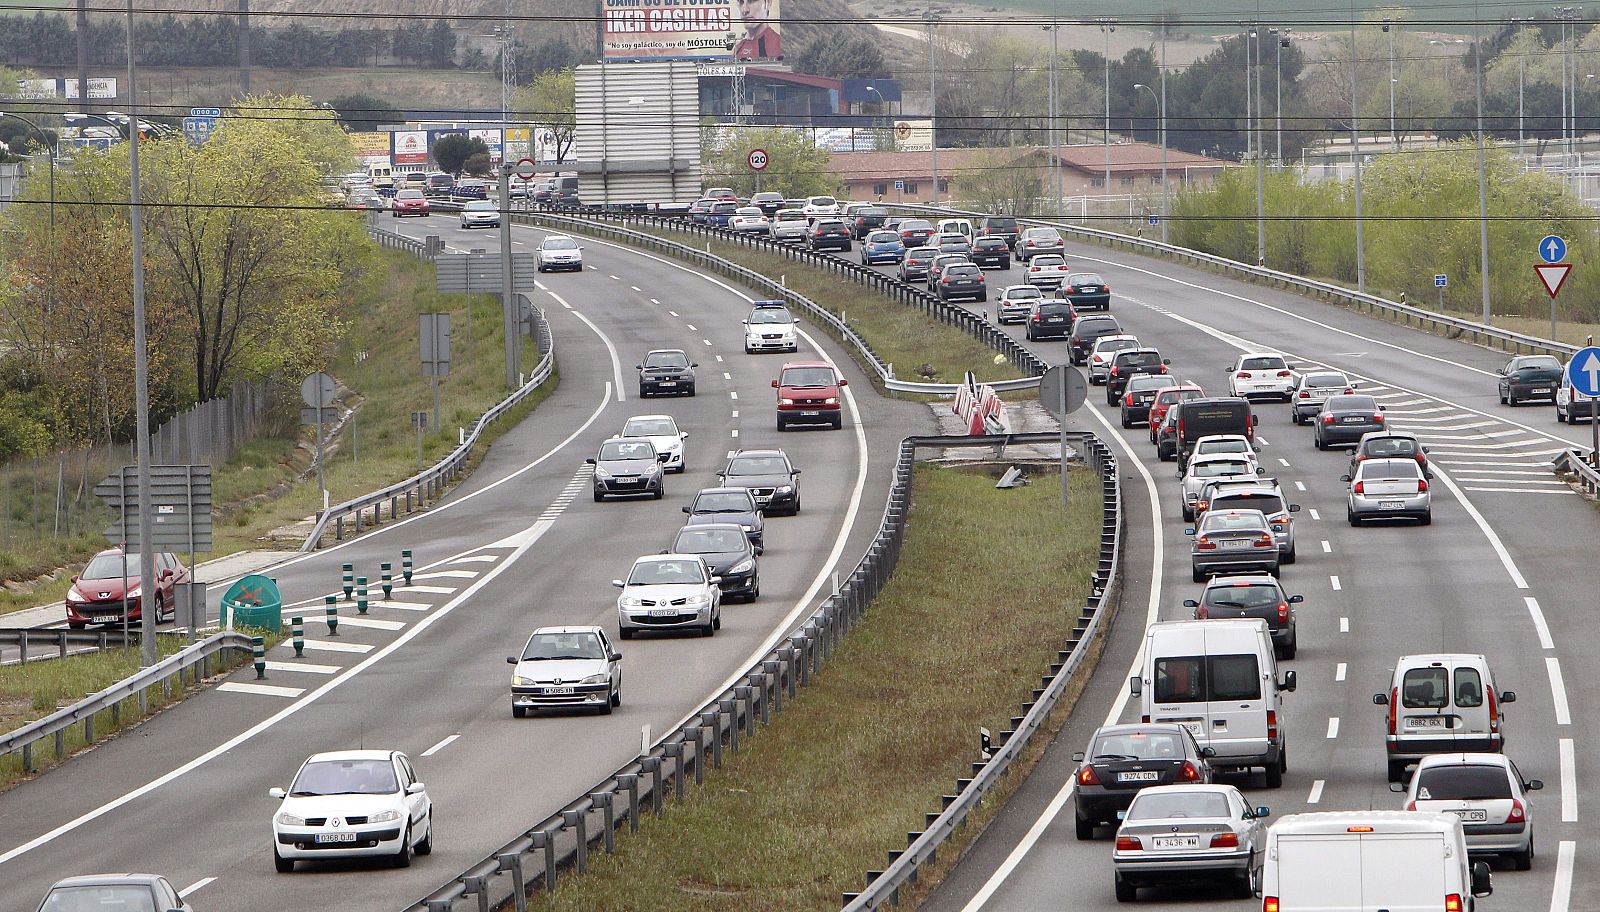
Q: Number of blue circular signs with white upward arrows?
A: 2